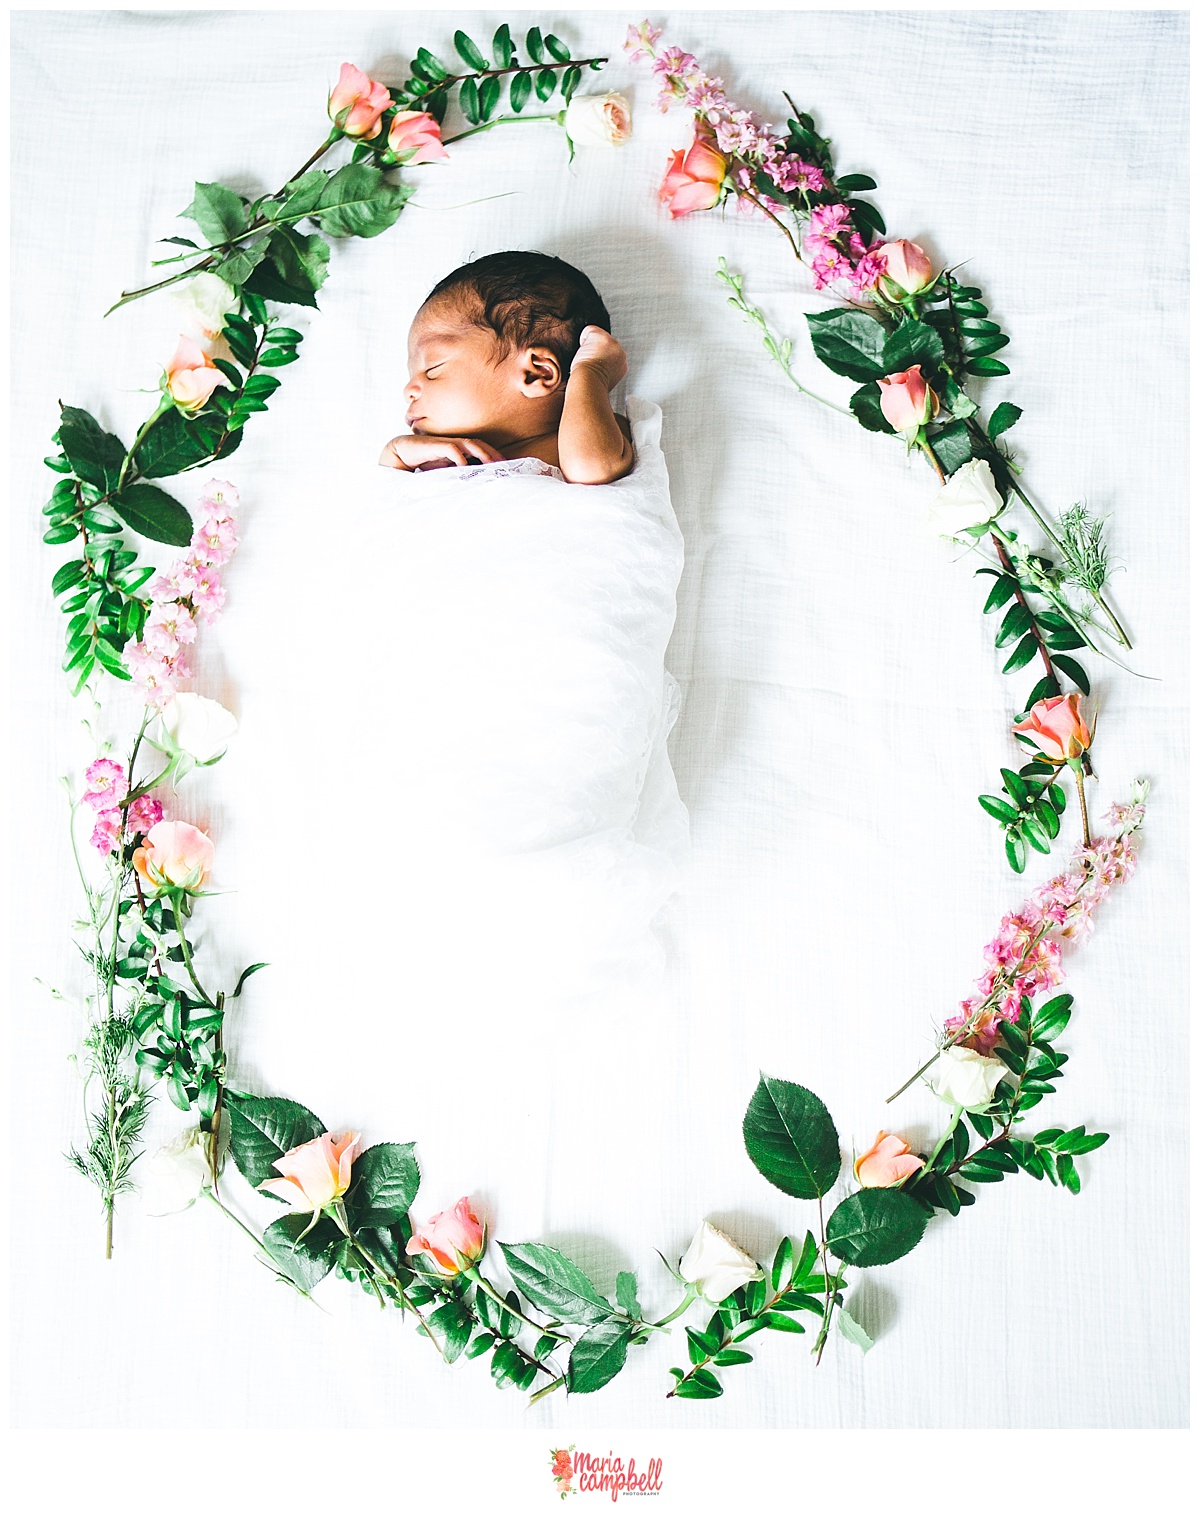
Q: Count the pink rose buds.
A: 11